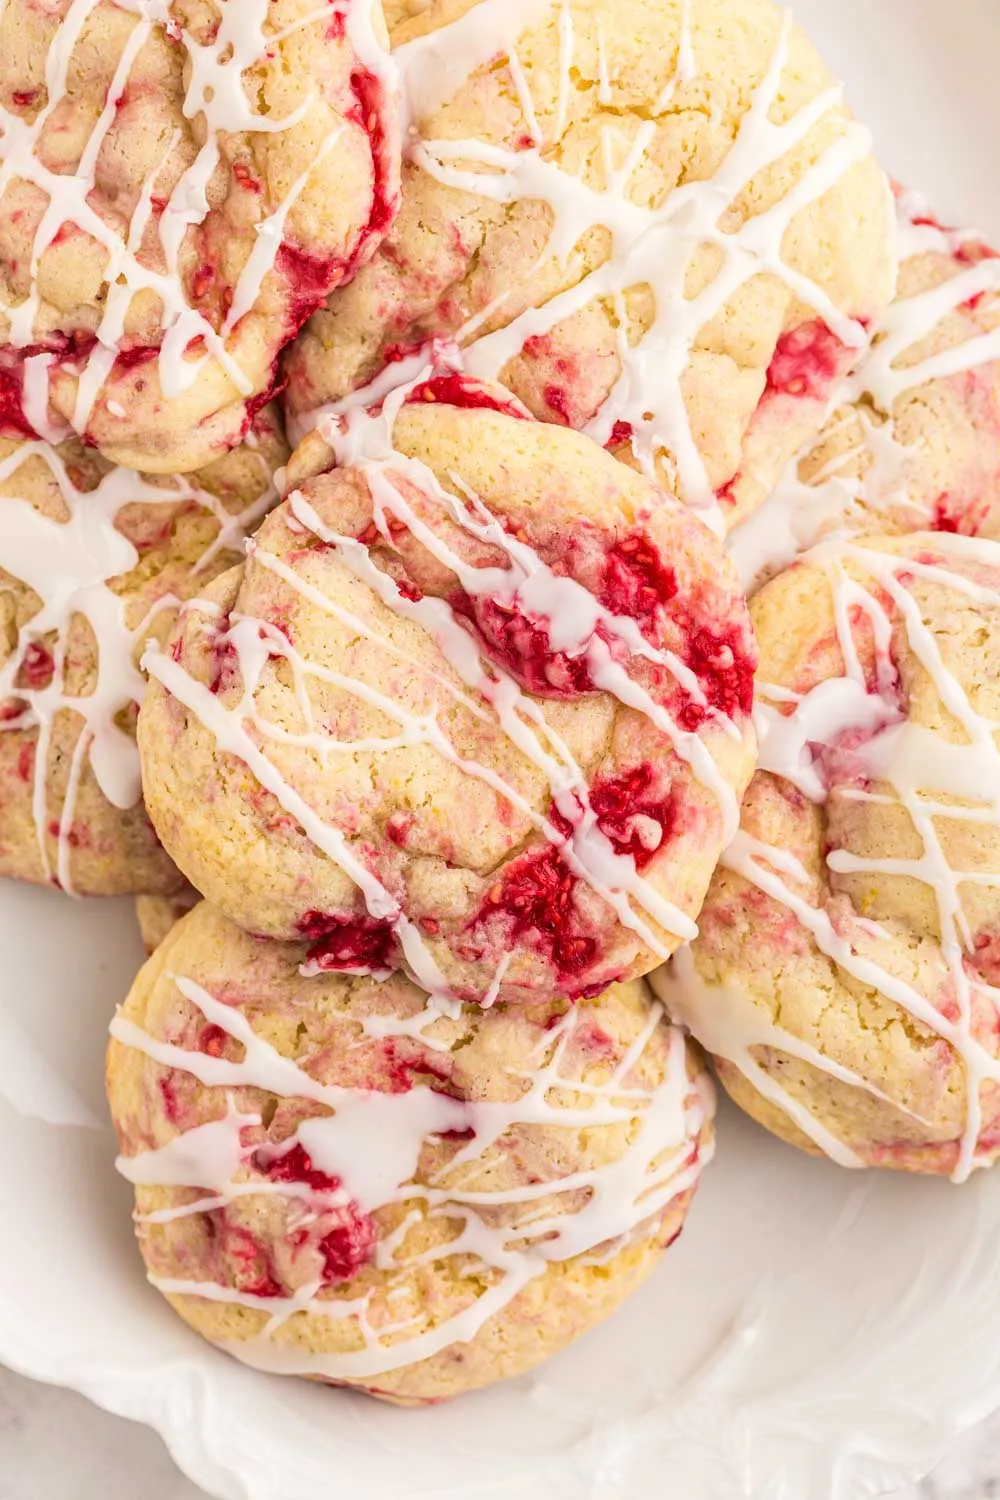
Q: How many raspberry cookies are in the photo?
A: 7